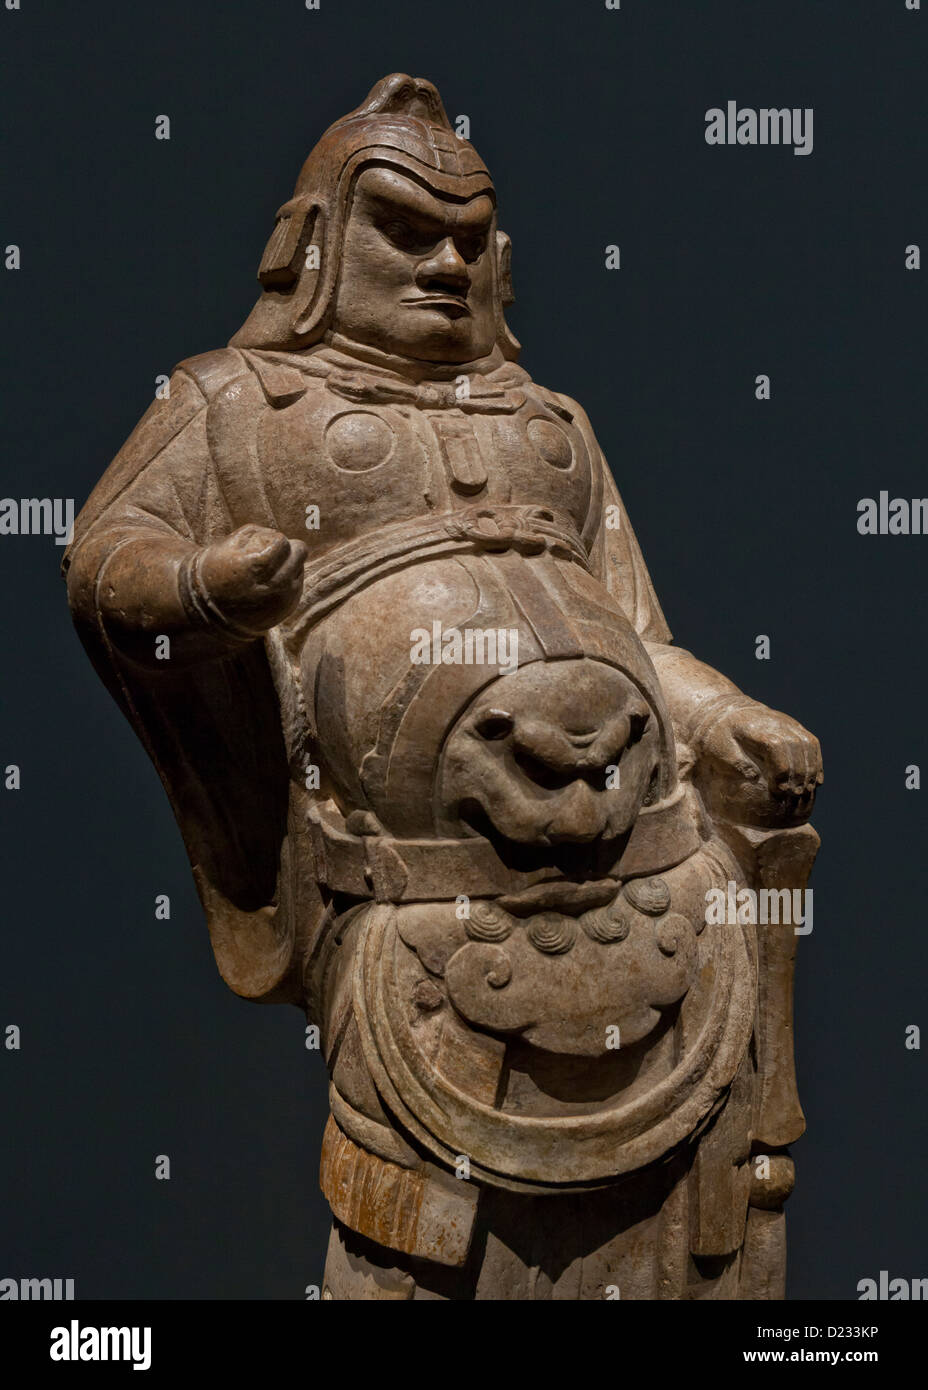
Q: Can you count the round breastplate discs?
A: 2